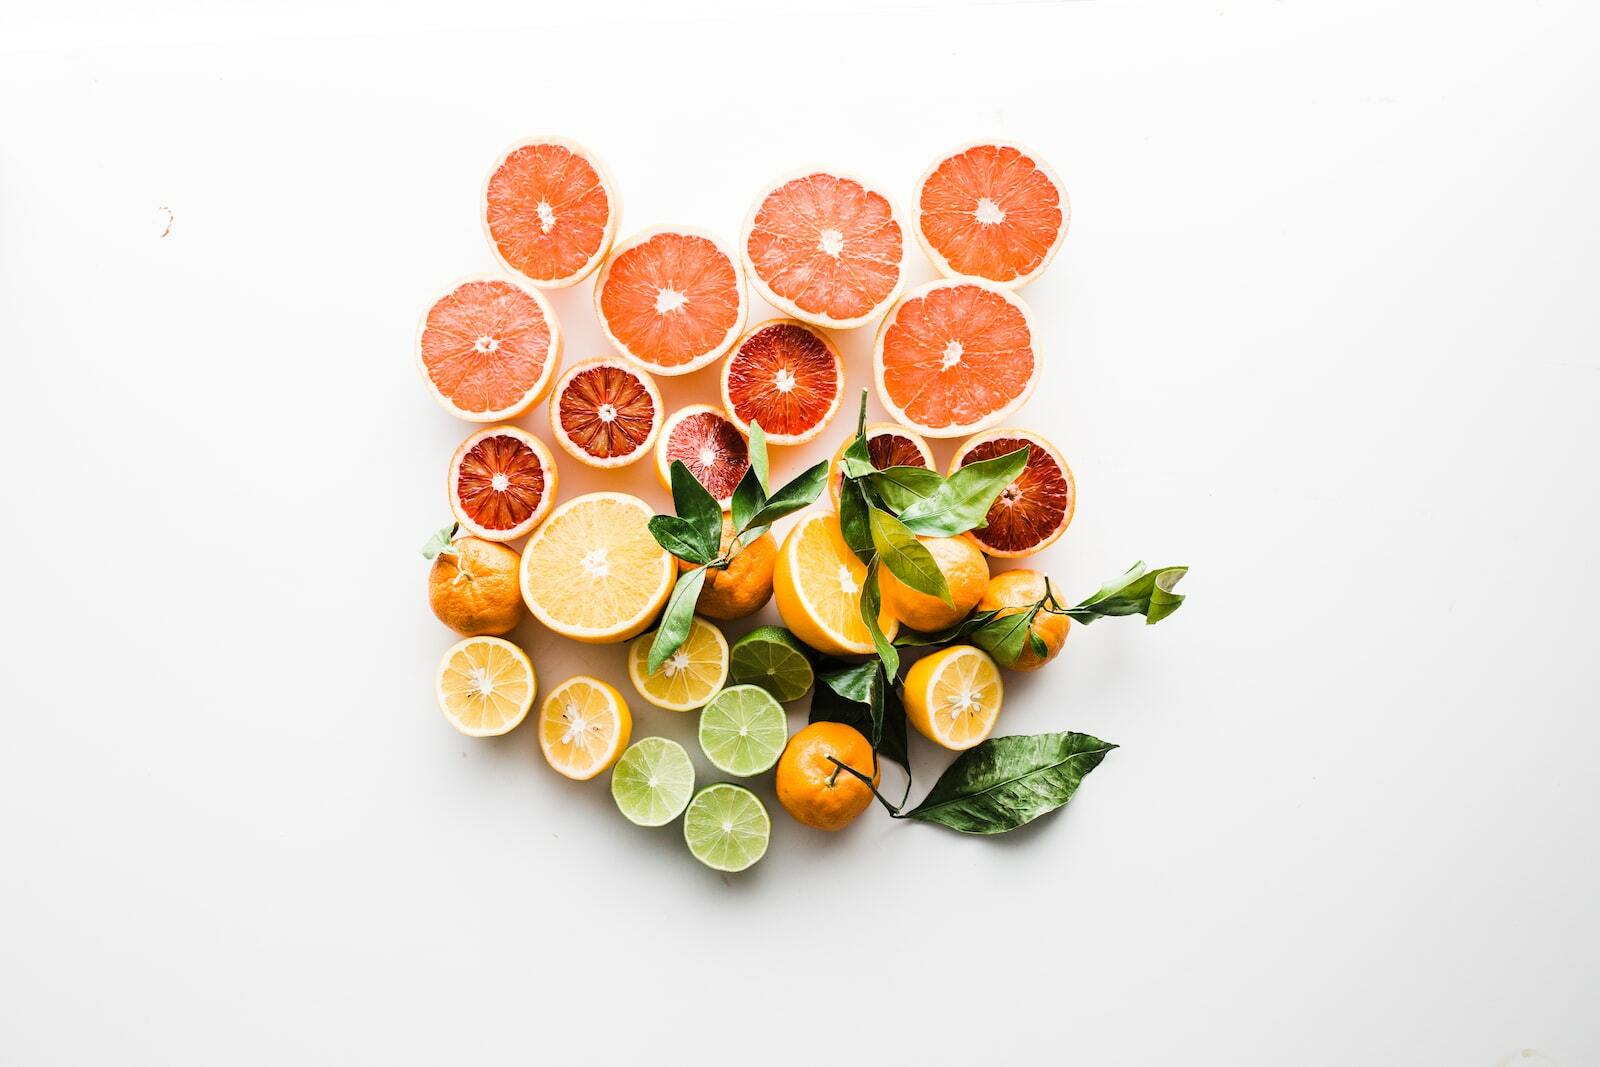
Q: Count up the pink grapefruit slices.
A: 6